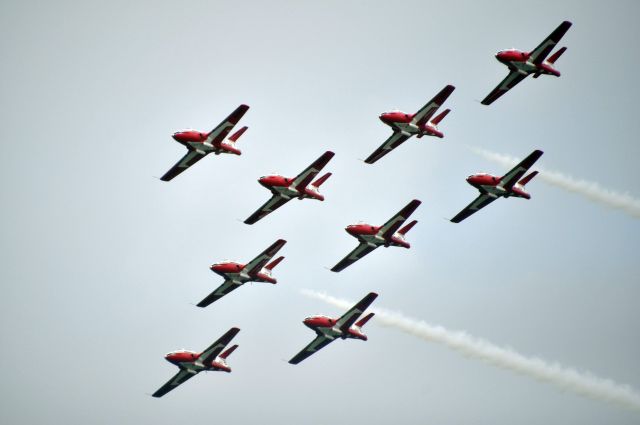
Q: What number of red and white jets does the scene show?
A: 9